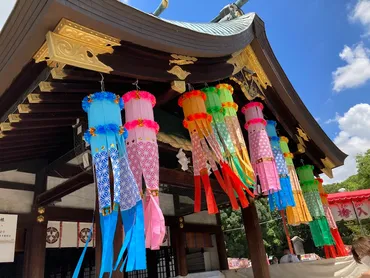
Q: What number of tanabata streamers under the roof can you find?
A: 10